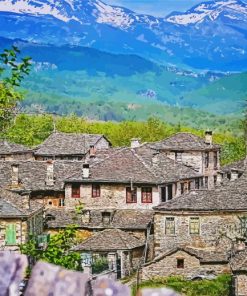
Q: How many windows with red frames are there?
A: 4